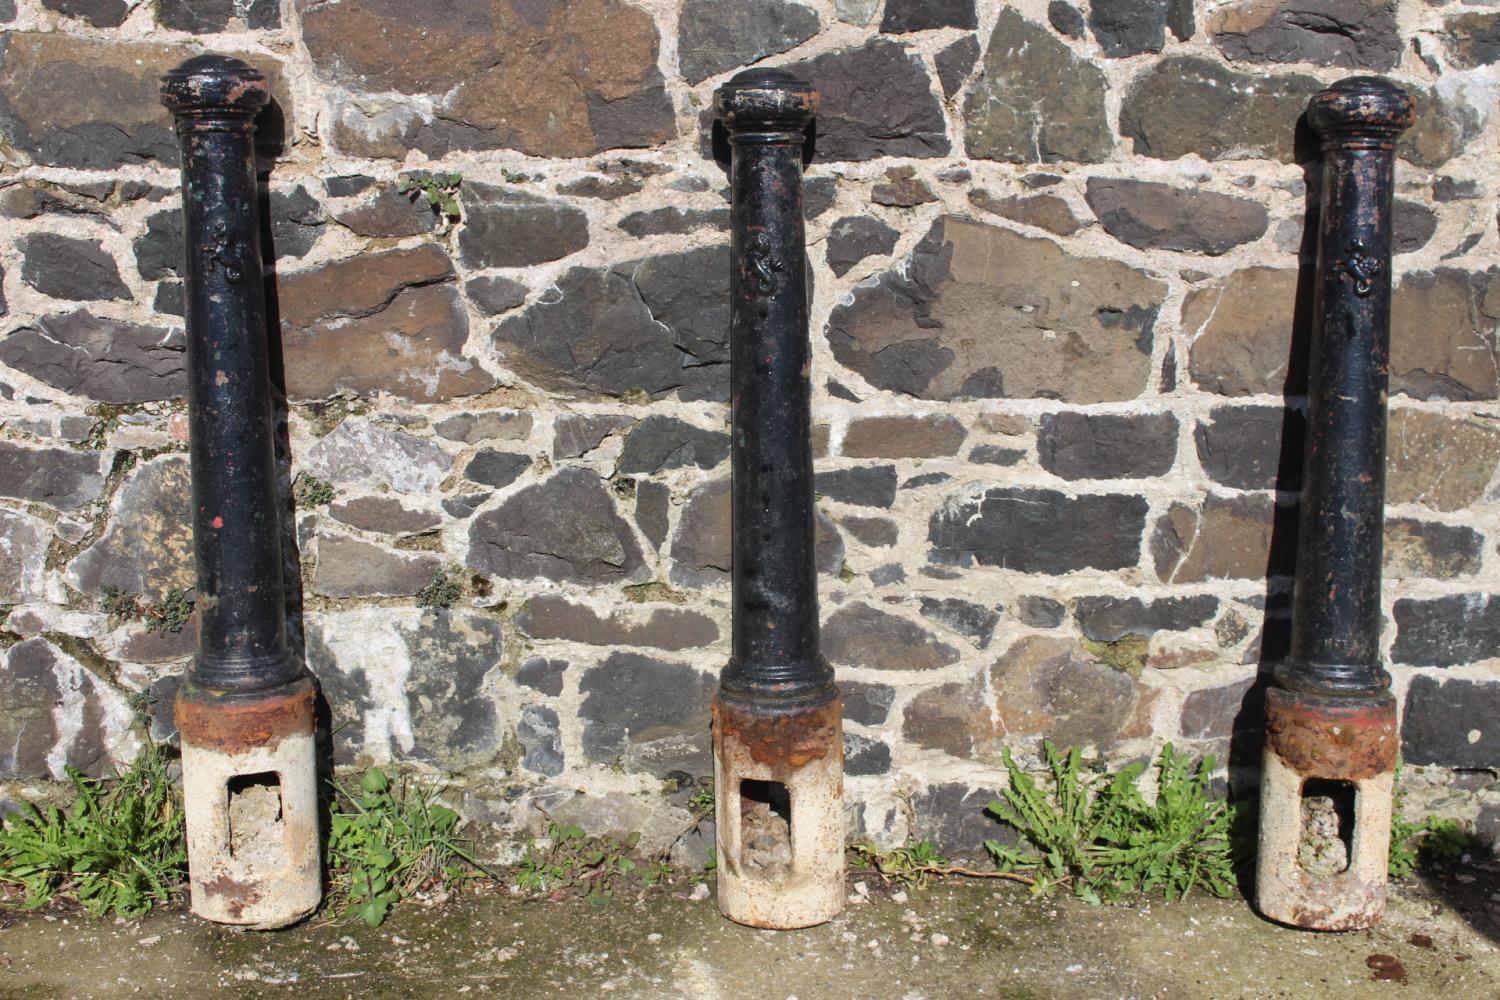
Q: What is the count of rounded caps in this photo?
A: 3